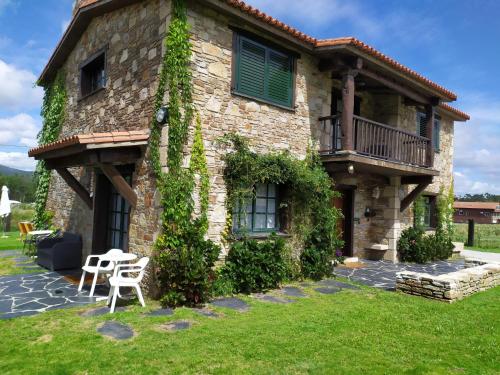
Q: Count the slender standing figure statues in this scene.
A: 0